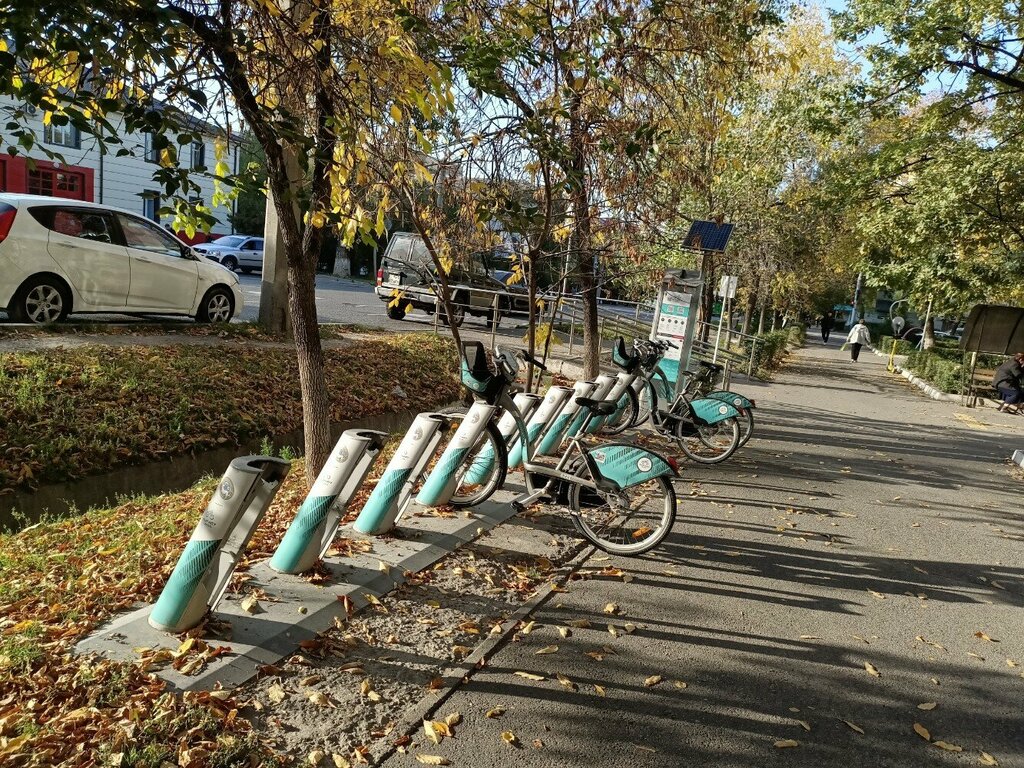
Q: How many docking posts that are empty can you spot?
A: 7